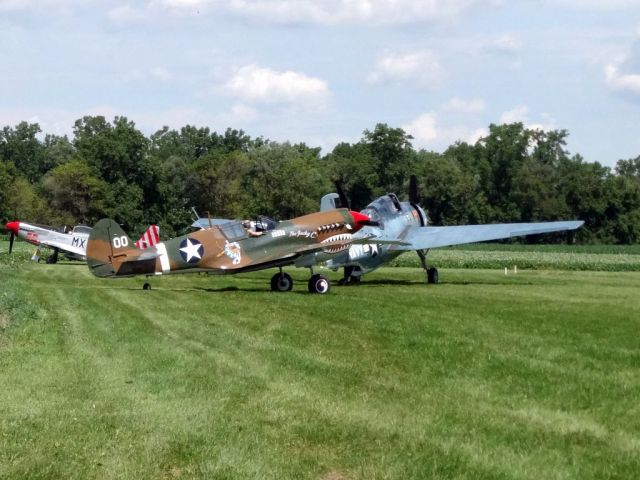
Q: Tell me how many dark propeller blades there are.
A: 4